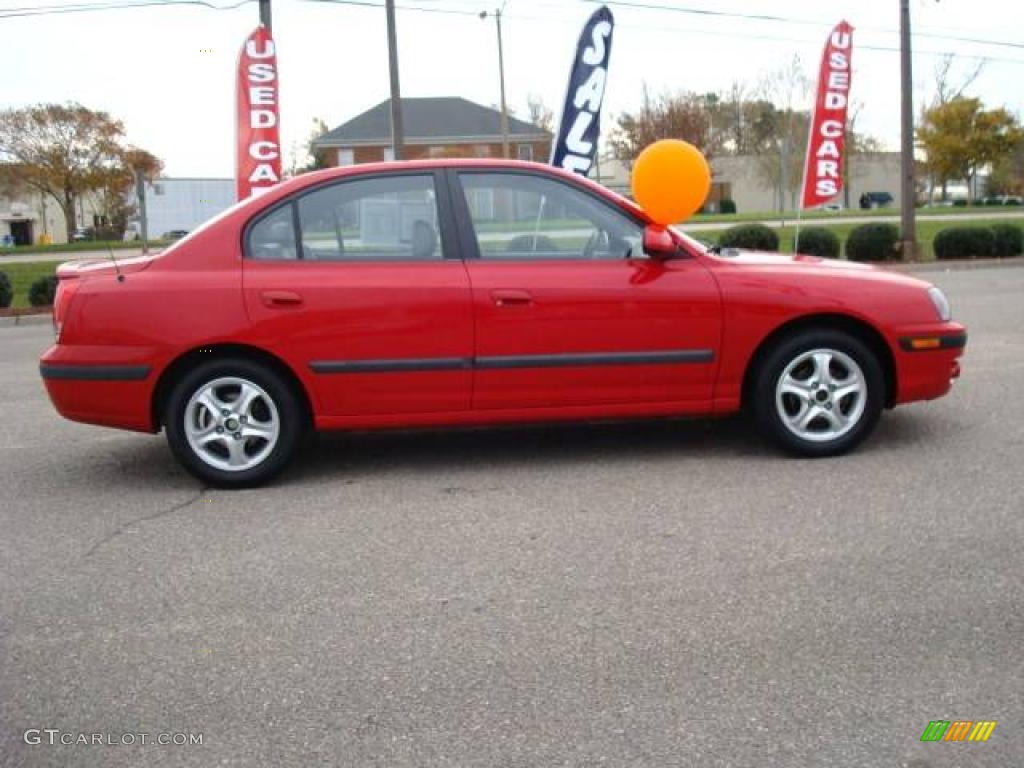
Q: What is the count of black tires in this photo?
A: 2